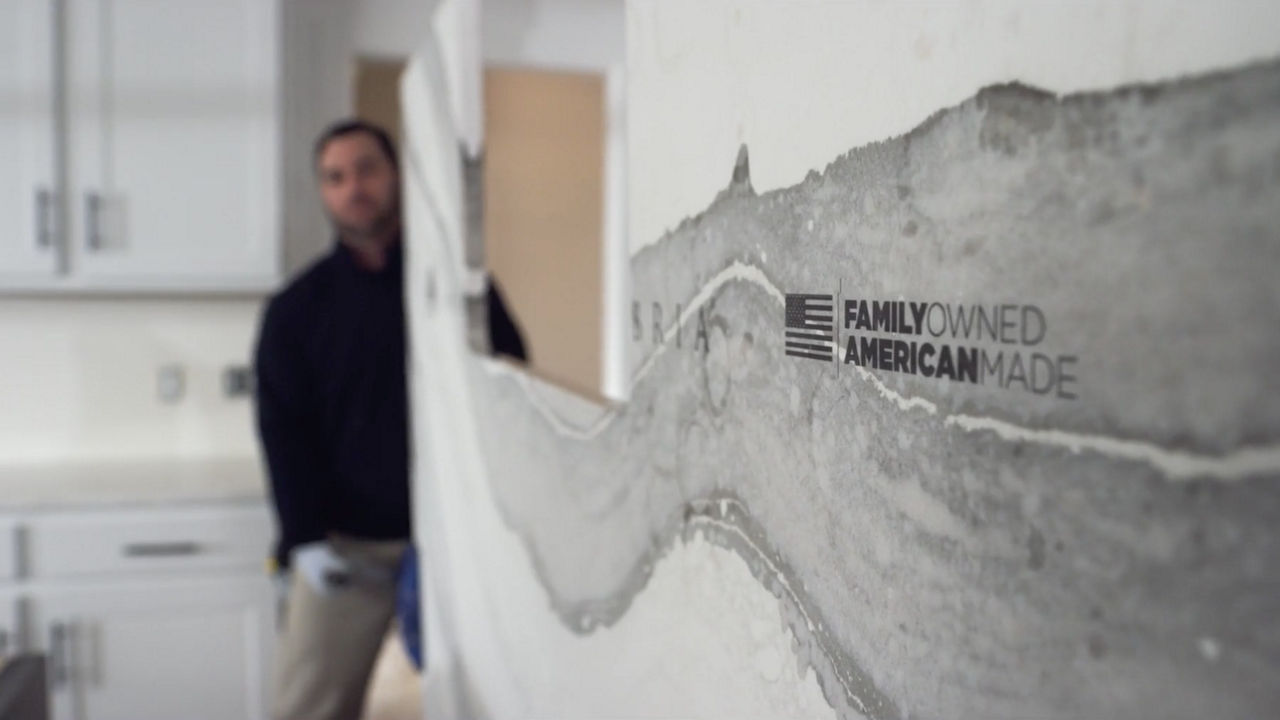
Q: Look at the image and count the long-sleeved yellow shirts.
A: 0